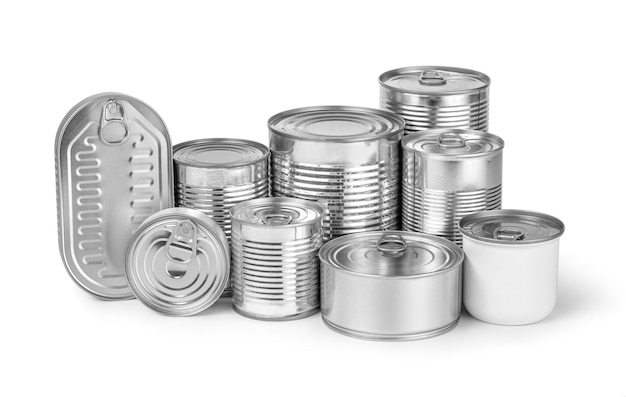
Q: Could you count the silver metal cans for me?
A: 8